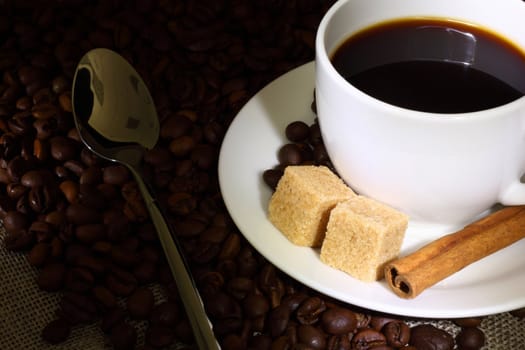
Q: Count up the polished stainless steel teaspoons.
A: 1